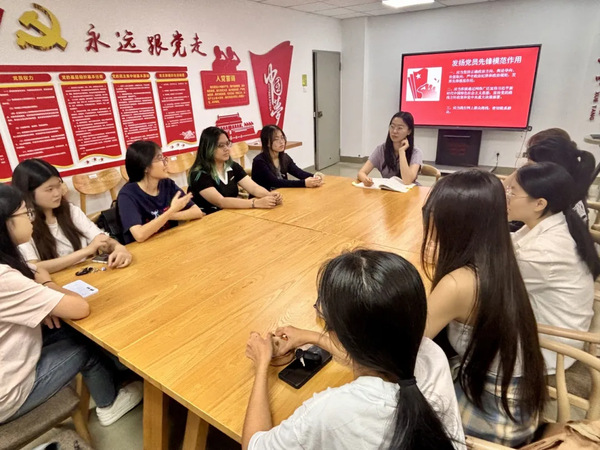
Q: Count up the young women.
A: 11